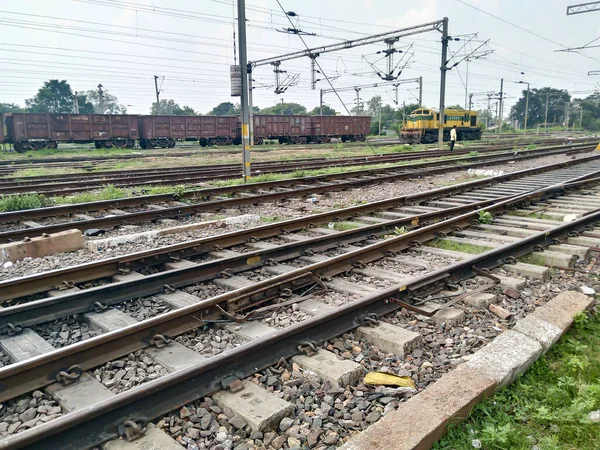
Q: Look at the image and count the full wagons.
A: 4